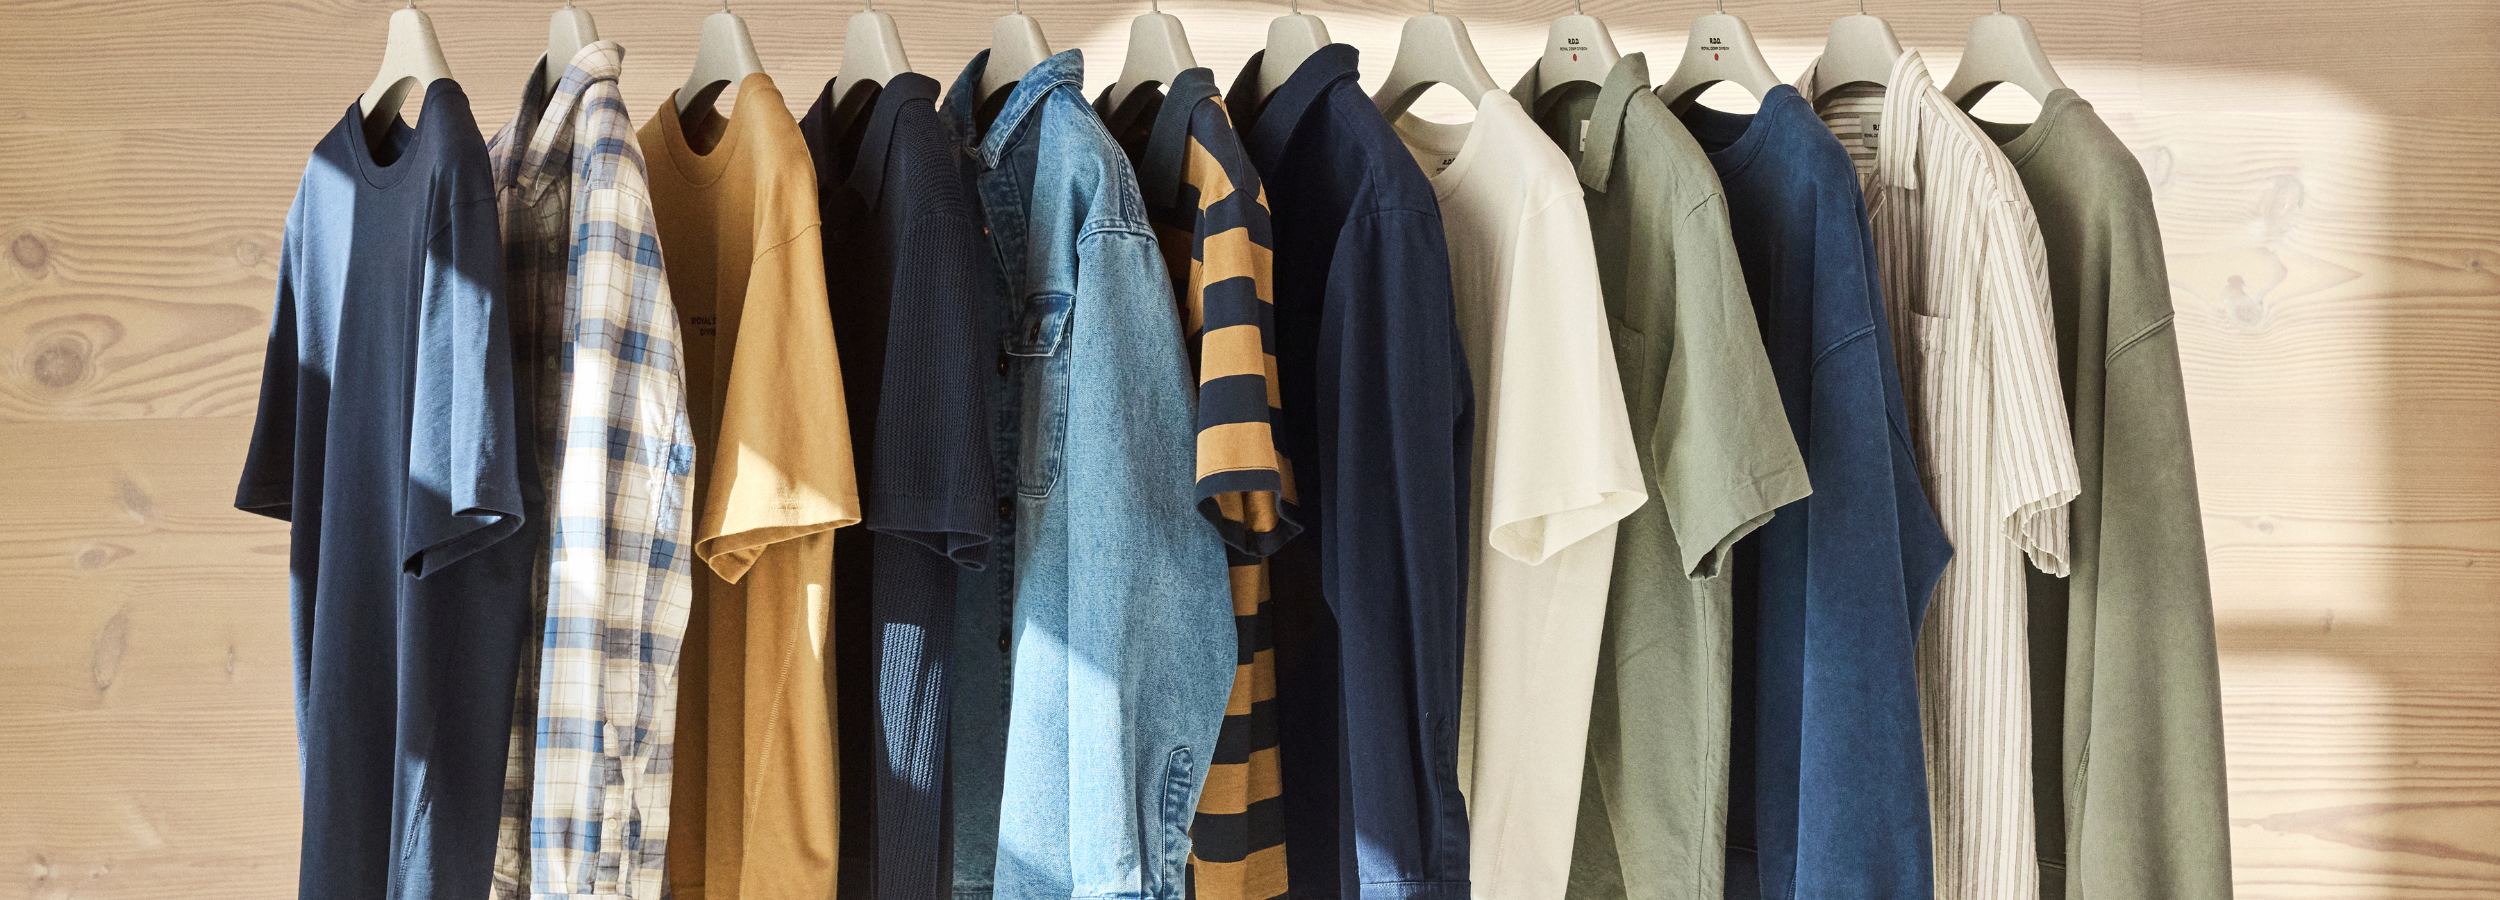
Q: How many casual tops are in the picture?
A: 12